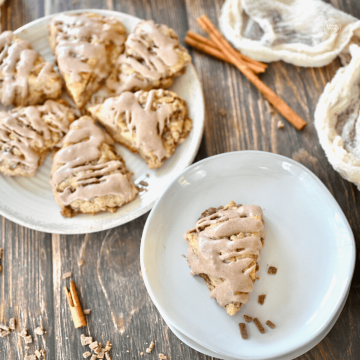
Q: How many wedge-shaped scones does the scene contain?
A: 7